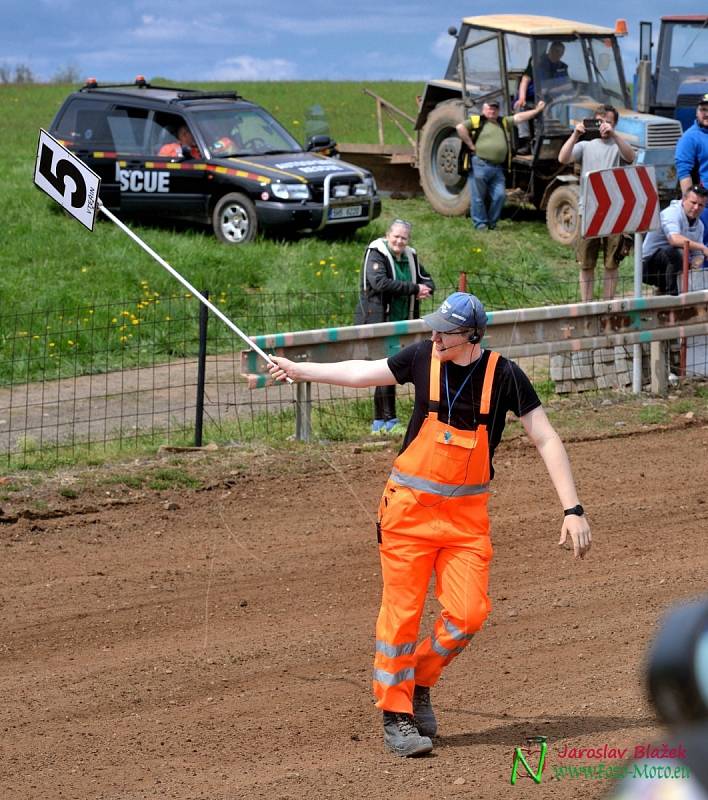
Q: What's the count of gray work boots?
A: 2